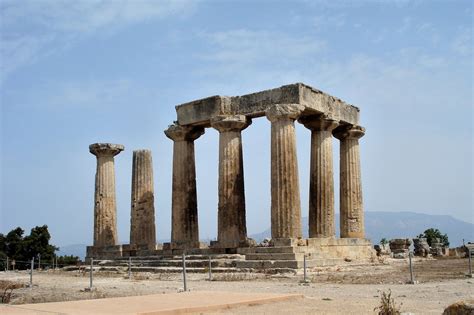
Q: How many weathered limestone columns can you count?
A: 7